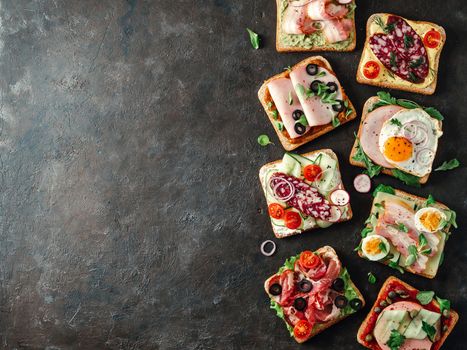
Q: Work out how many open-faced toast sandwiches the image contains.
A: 8